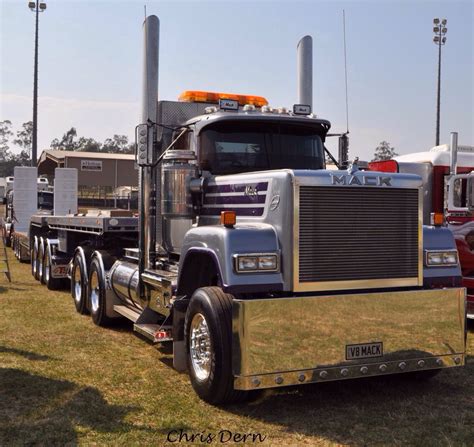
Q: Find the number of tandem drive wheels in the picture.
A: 2